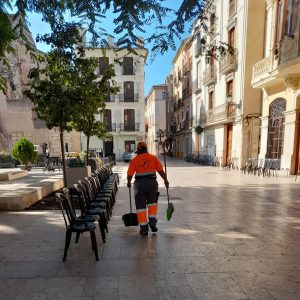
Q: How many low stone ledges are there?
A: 2